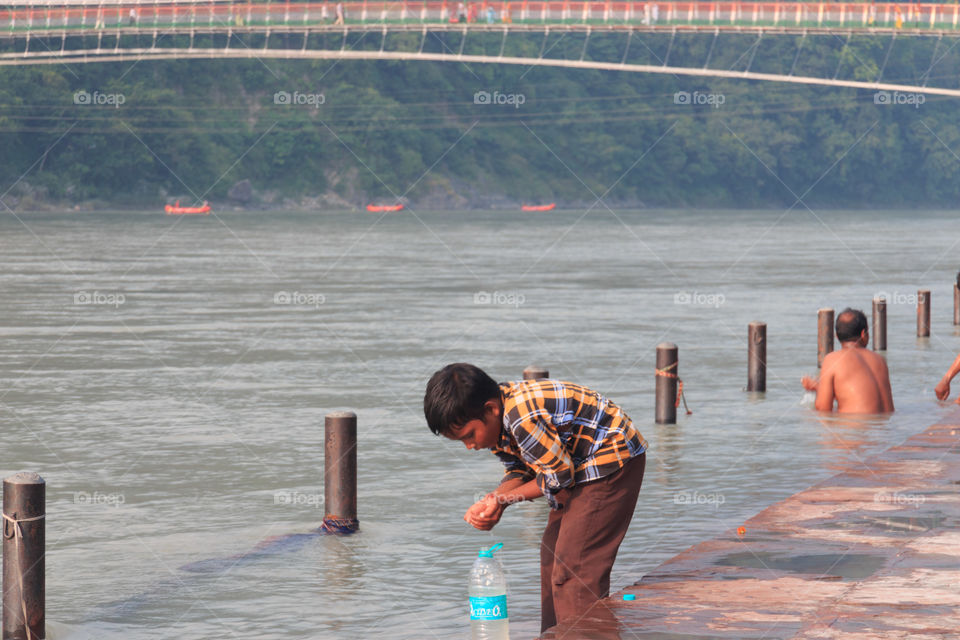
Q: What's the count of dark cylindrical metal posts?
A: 9